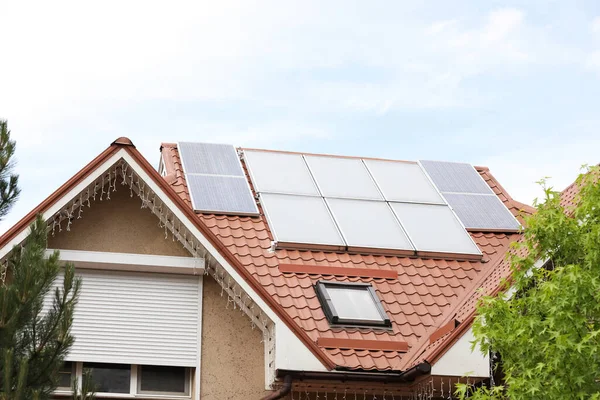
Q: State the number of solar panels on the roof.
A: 10